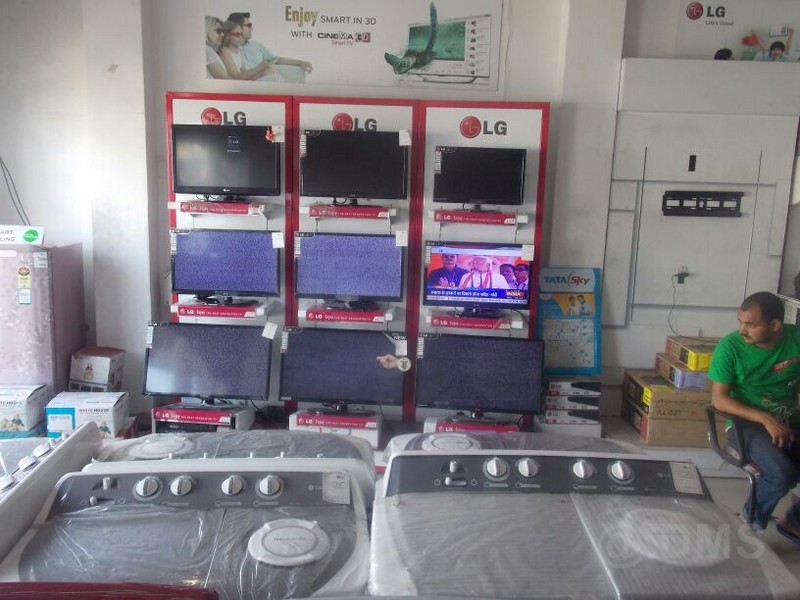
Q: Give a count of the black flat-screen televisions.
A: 9